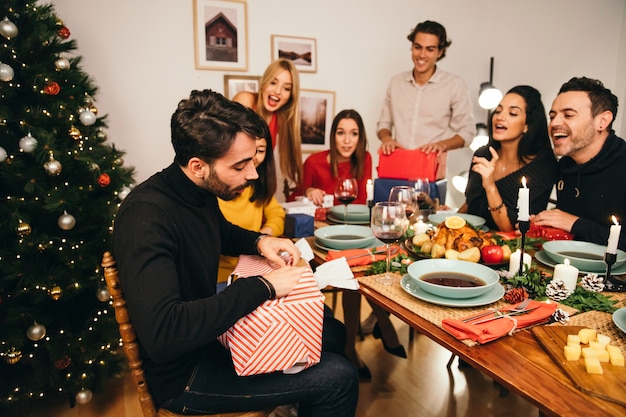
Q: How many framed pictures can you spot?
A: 4